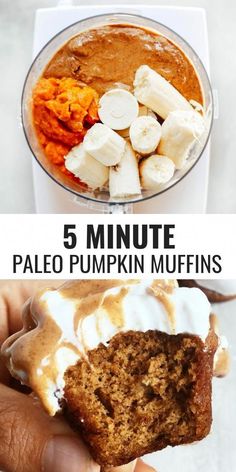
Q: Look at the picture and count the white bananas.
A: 7